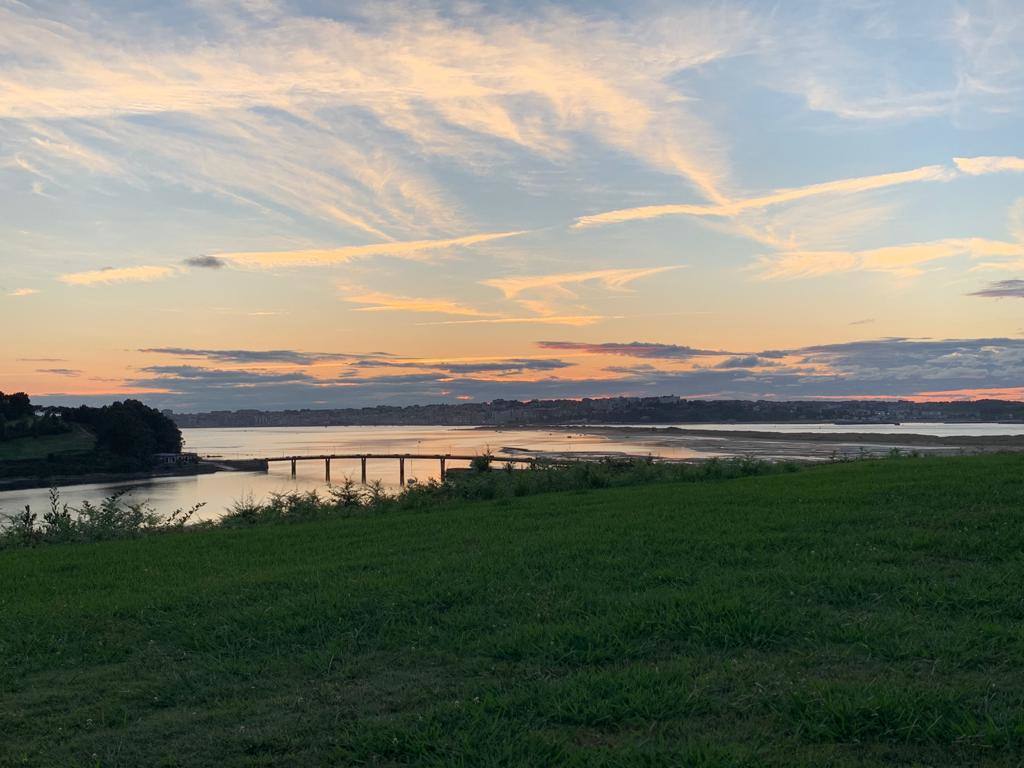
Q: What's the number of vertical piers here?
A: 5